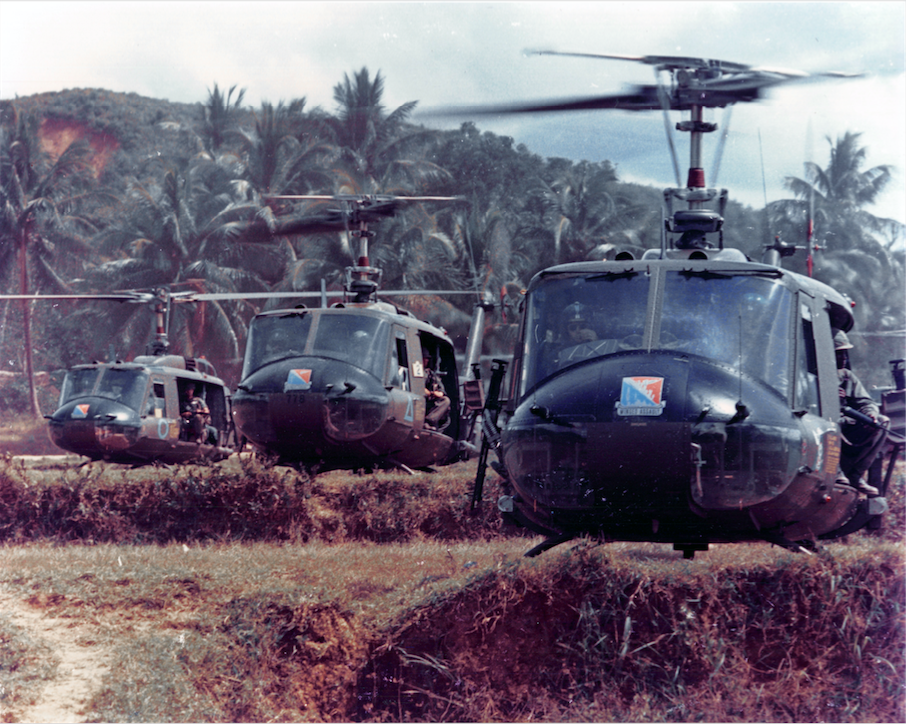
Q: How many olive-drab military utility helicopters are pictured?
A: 3